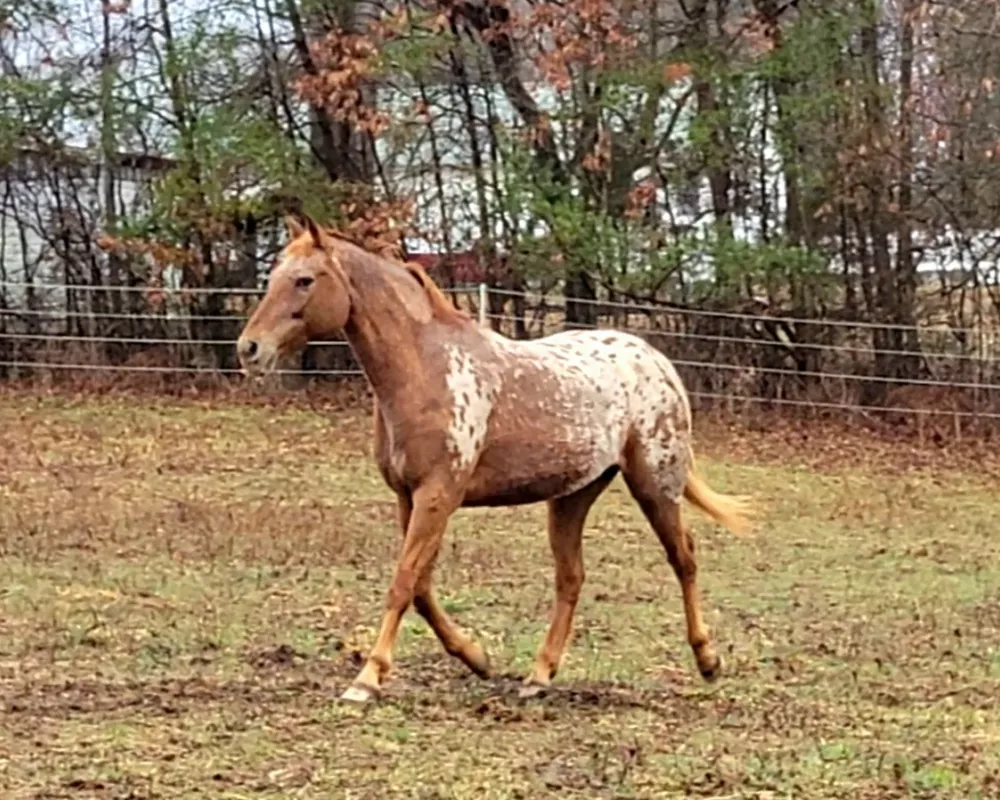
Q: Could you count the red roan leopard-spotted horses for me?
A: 1